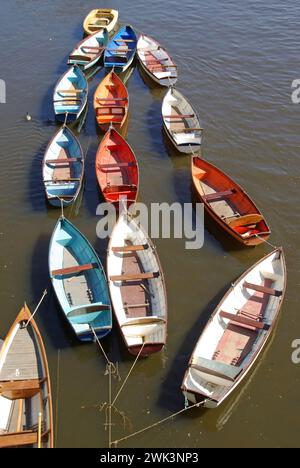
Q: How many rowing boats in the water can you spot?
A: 14